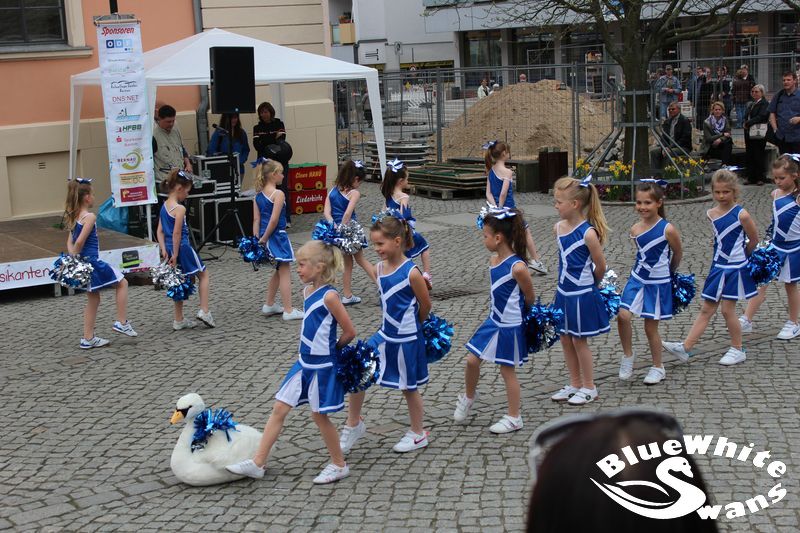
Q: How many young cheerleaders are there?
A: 13